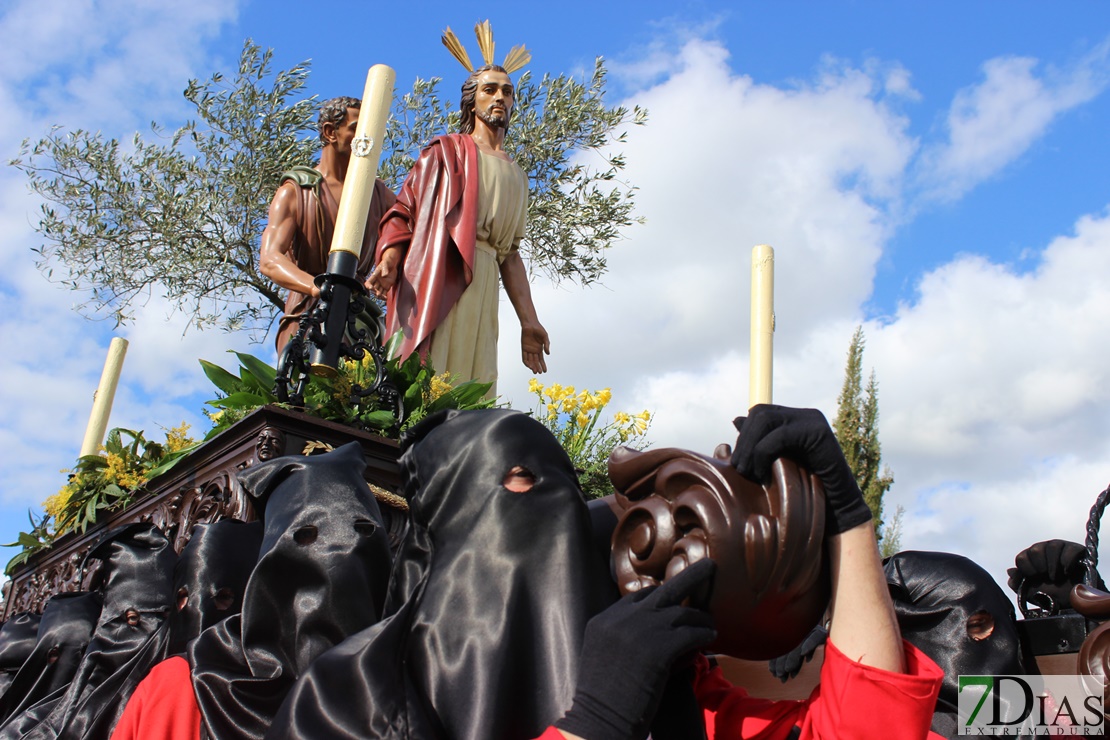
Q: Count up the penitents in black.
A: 7